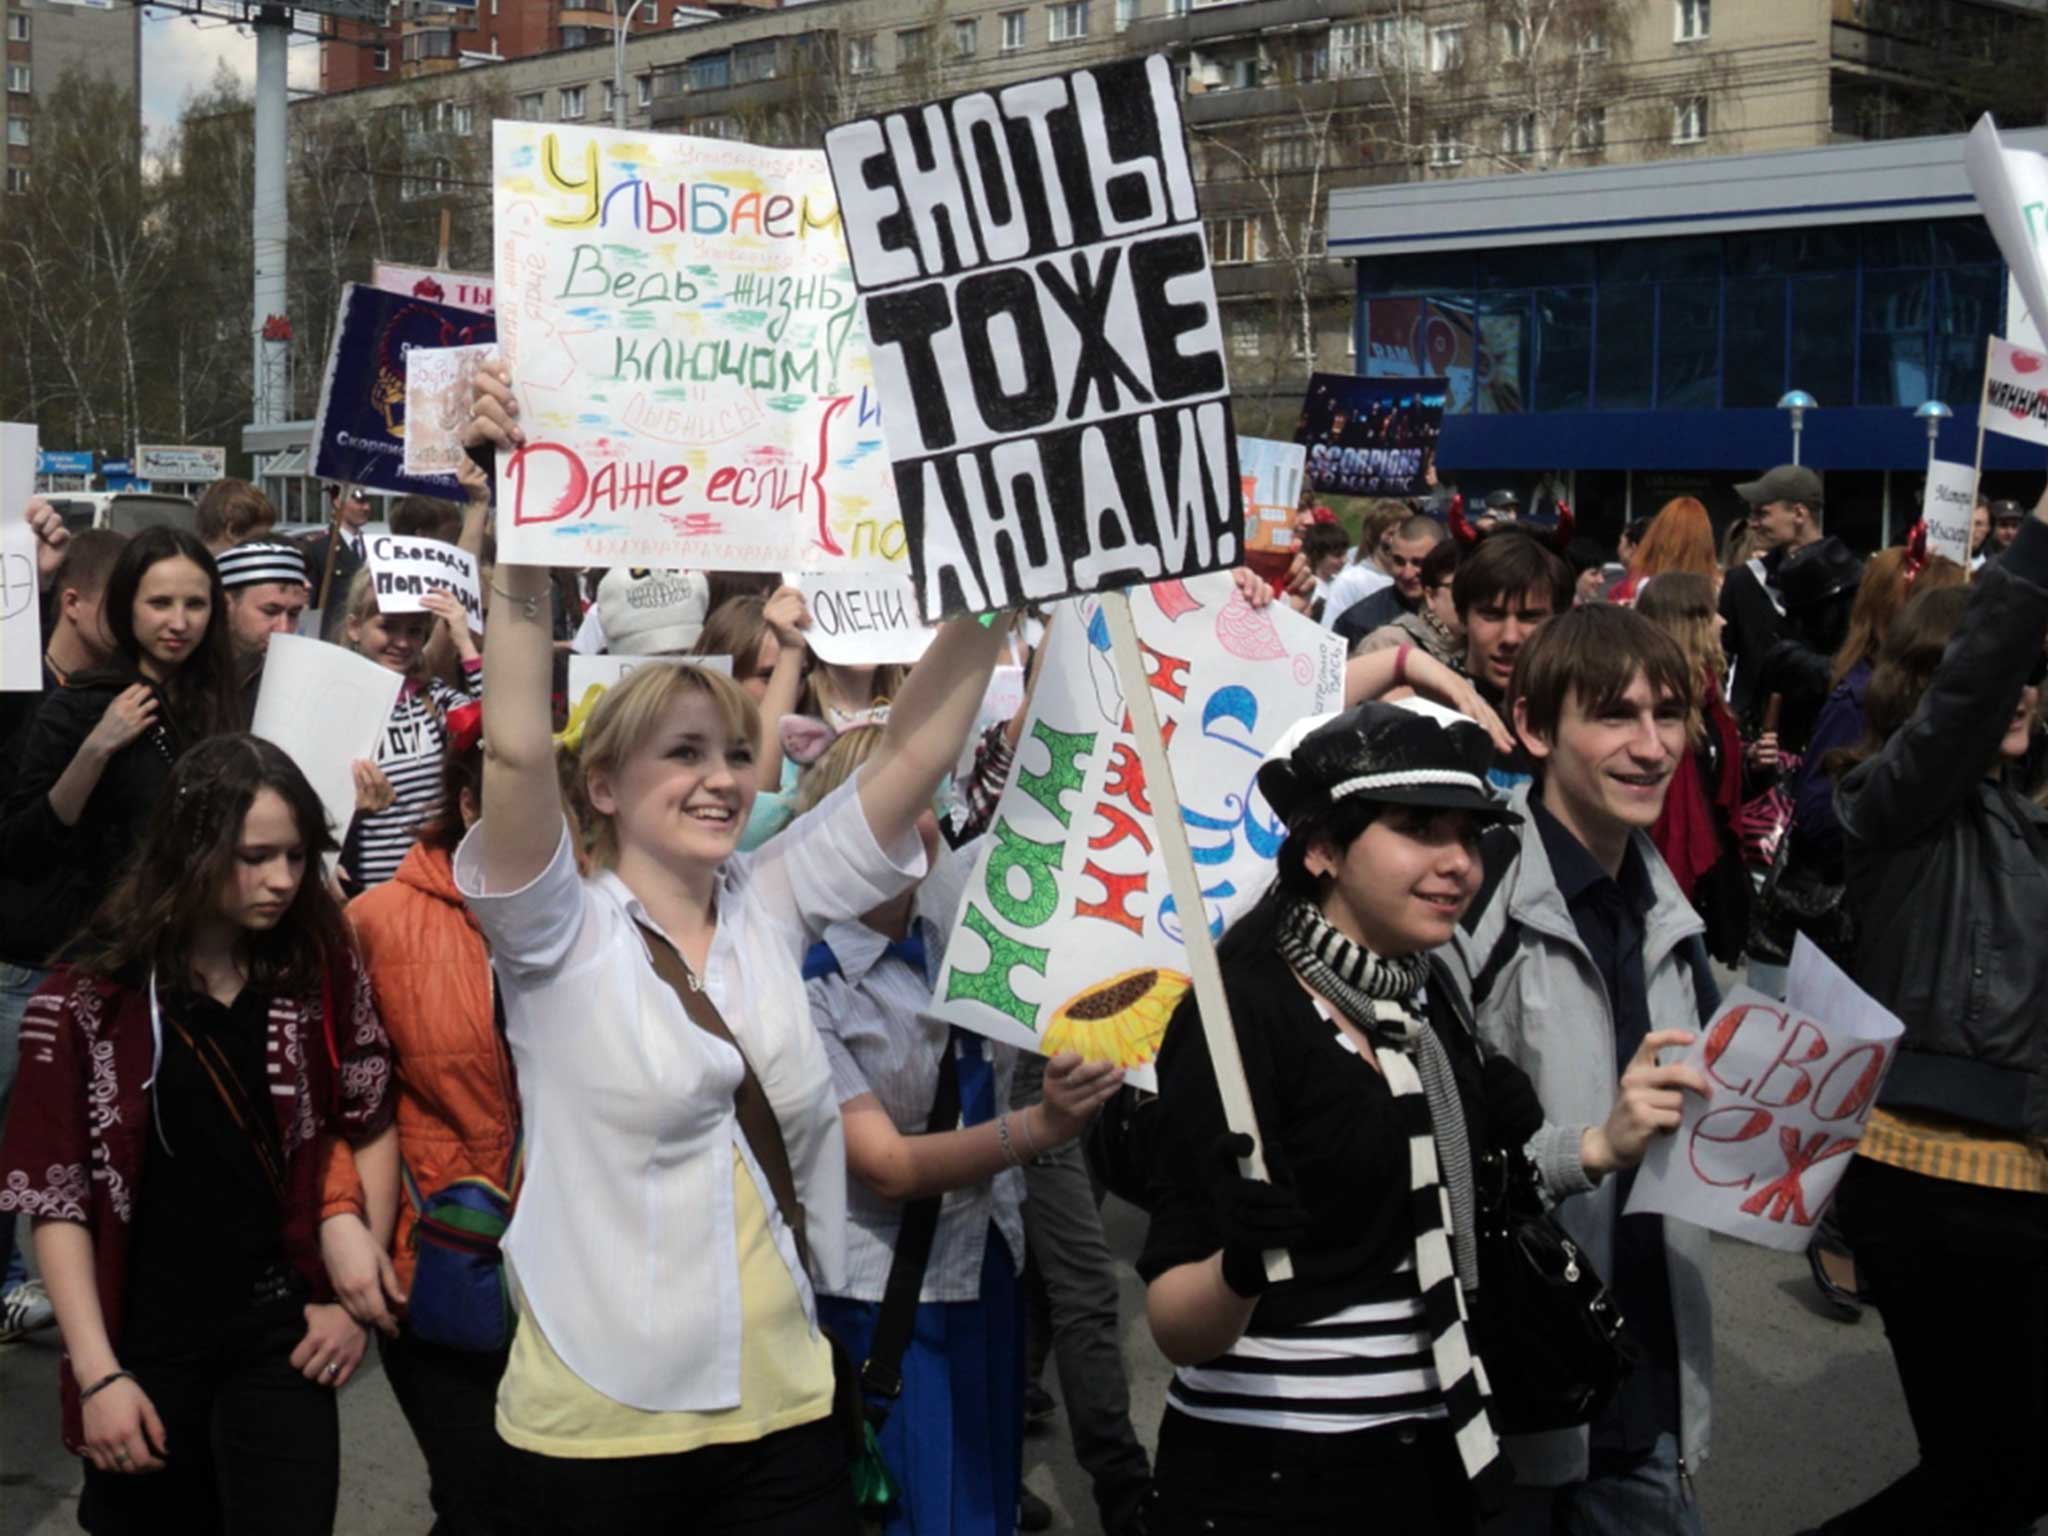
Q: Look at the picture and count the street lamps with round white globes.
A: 2